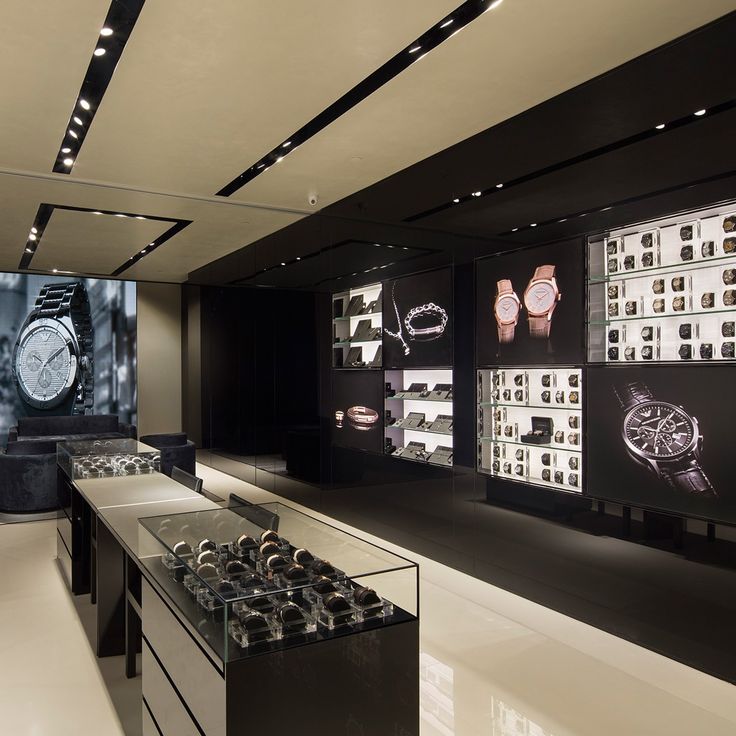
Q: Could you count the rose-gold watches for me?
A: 2